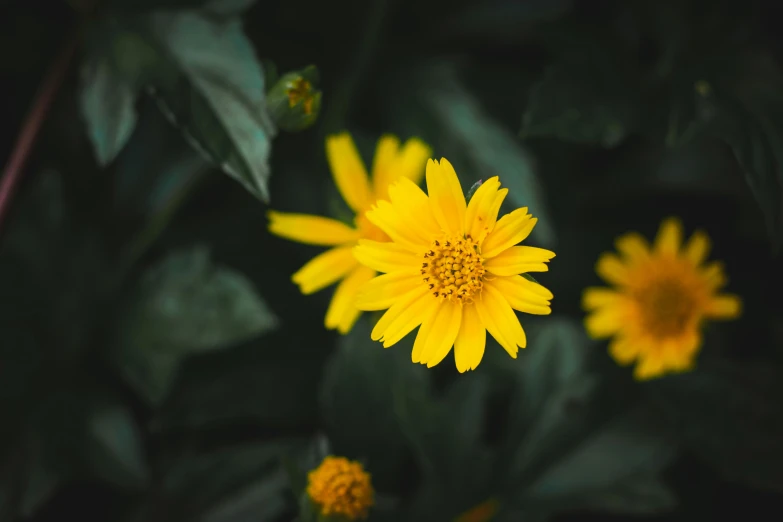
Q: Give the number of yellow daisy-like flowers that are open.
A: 3